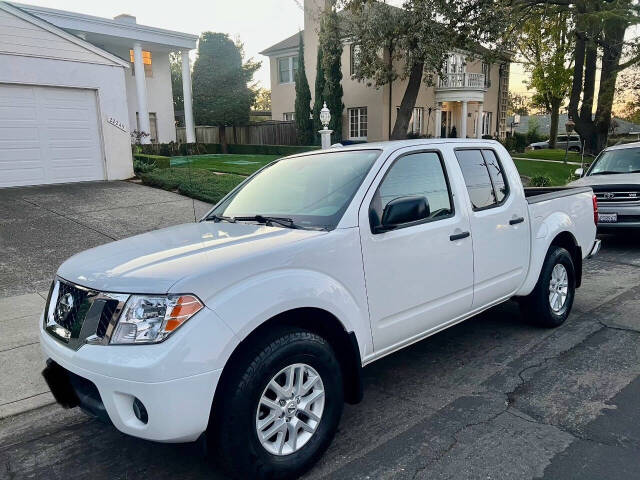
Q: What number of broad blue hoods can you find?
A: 0